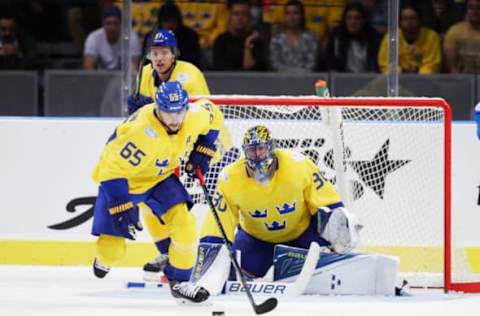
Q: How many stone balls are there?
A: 0